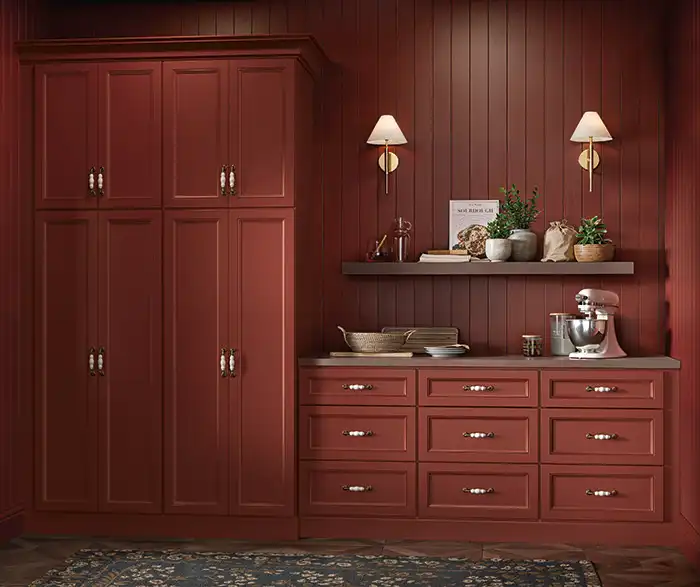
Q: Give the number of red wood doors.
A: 8